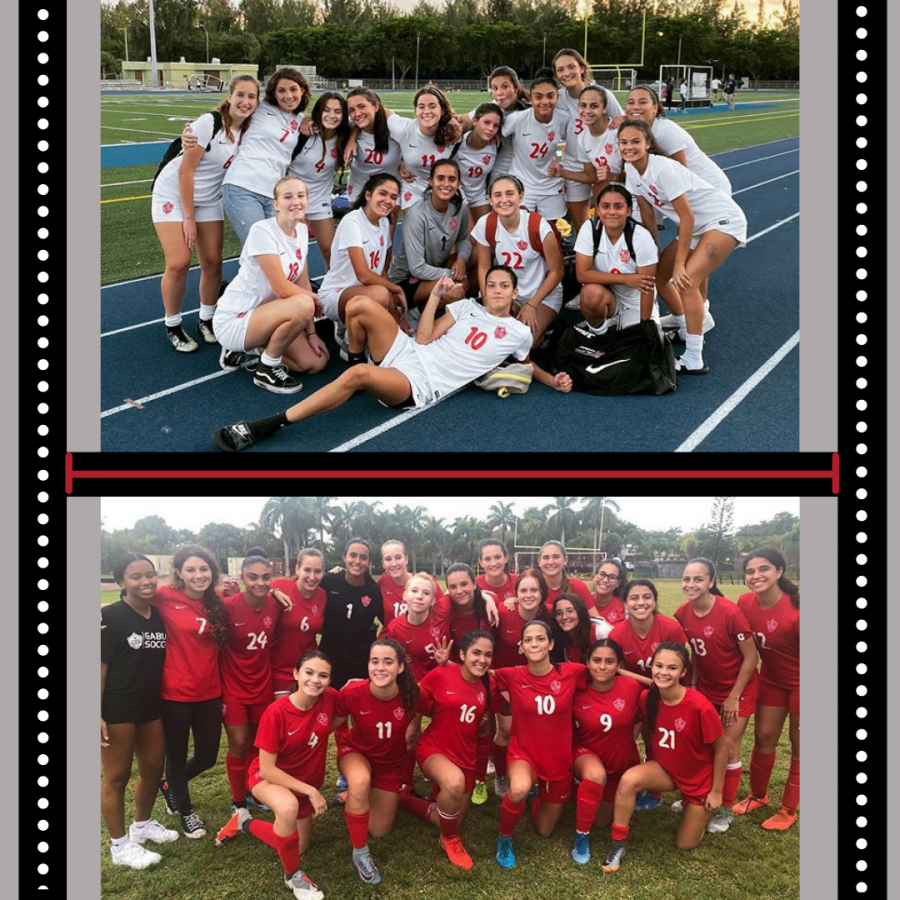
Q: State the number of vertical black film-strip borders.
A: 2